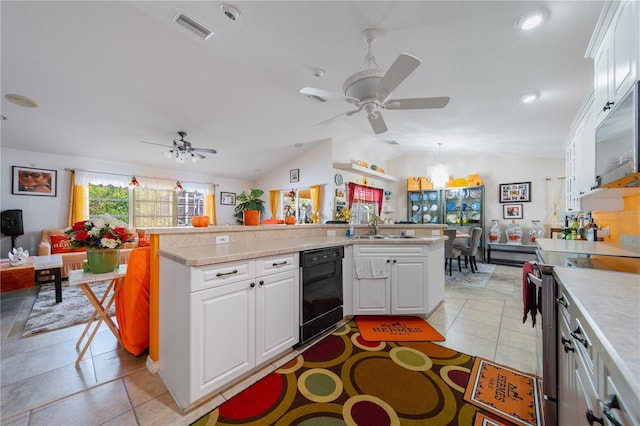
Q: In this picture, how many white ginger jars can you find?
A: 3